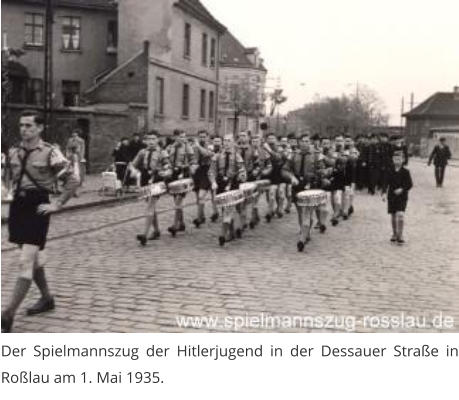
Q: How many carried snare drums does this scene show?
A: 6